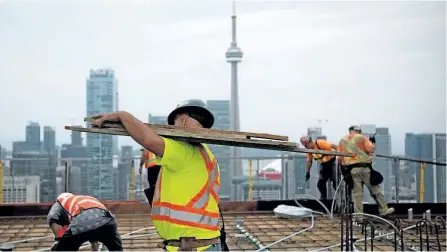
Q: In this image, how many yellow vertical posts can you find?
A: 4